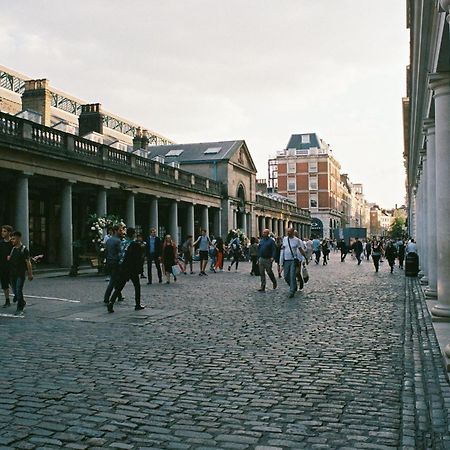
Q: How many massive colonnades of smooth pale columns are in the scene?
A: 2